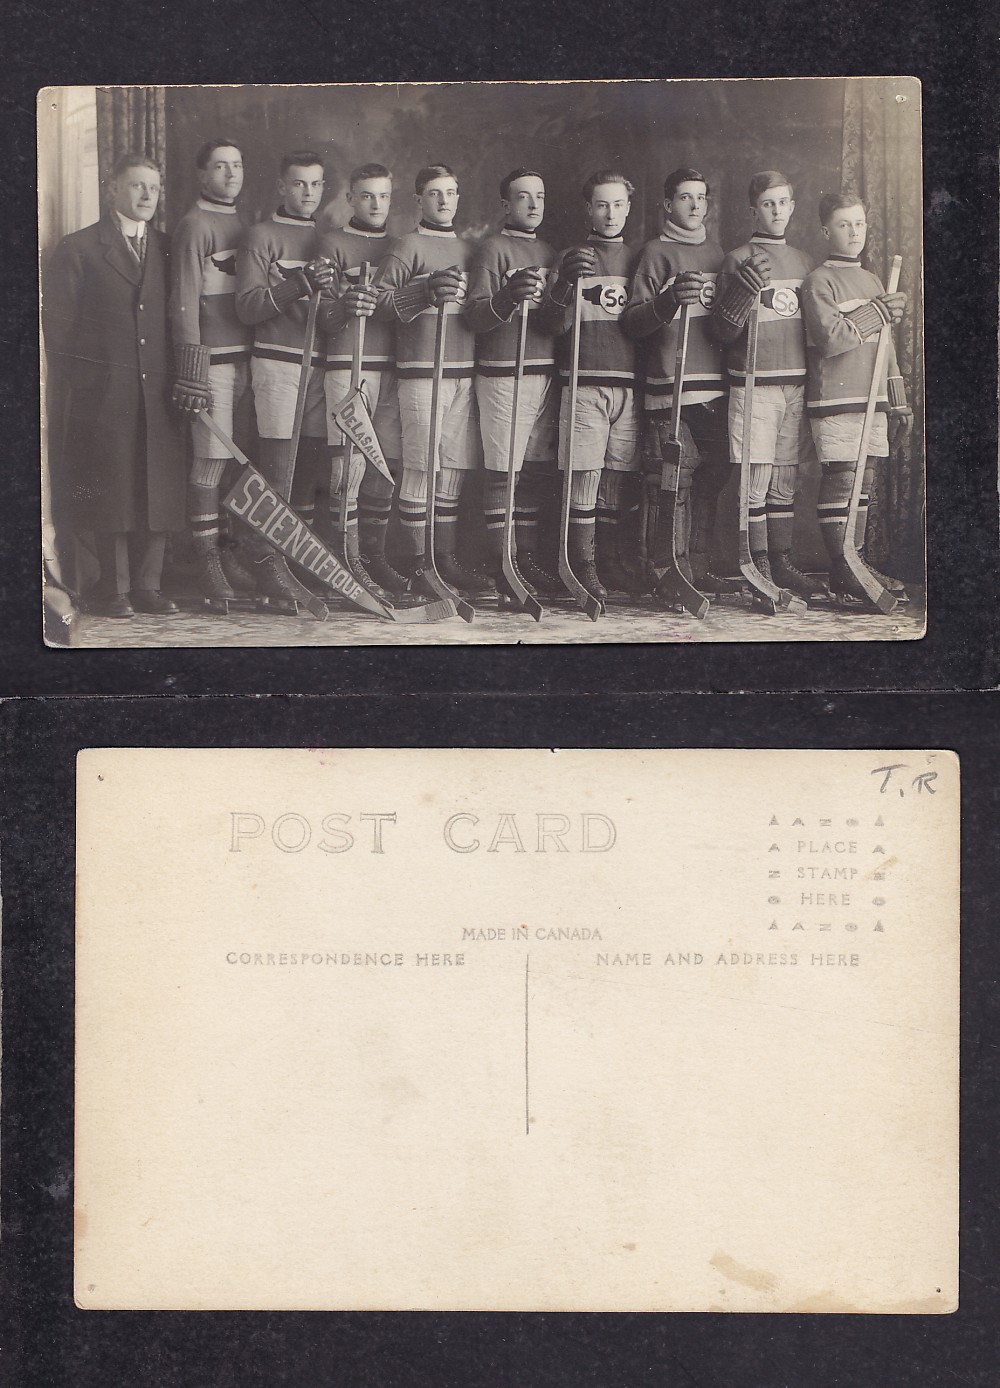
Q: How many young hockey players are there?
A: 9